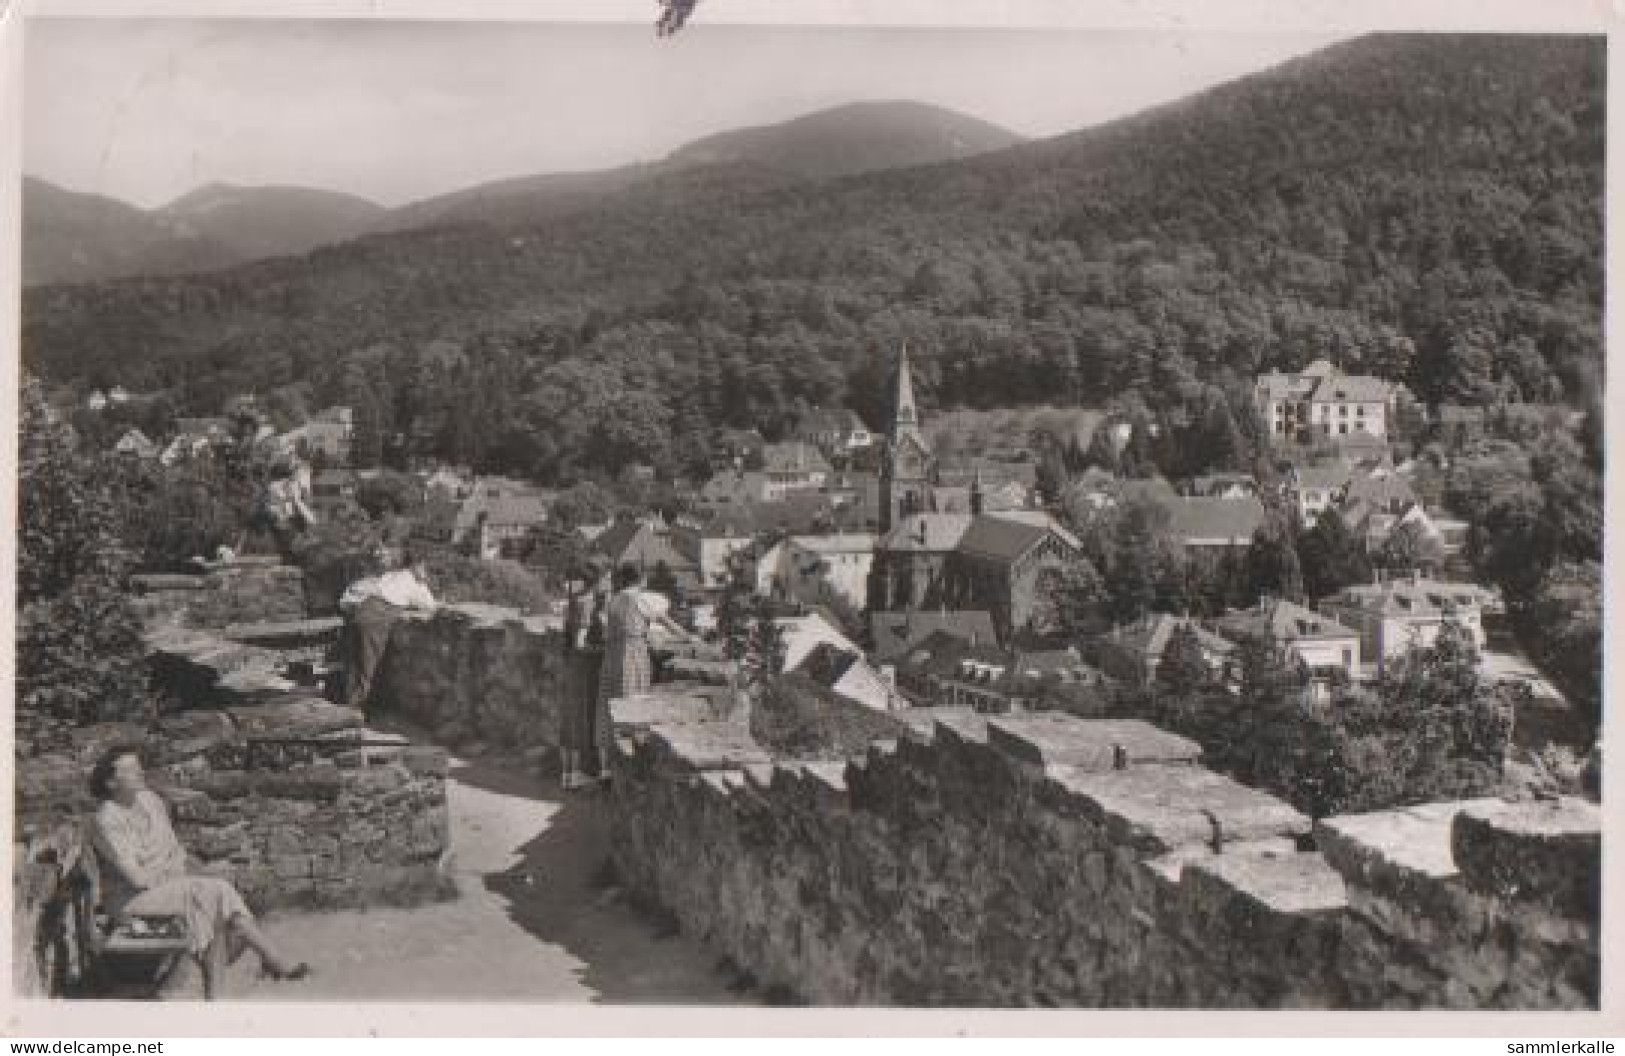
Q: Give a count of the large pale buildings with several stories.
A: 1